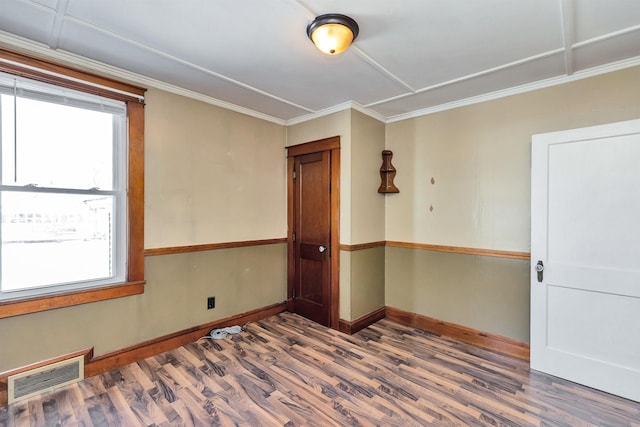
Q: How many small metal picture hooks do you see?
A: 2